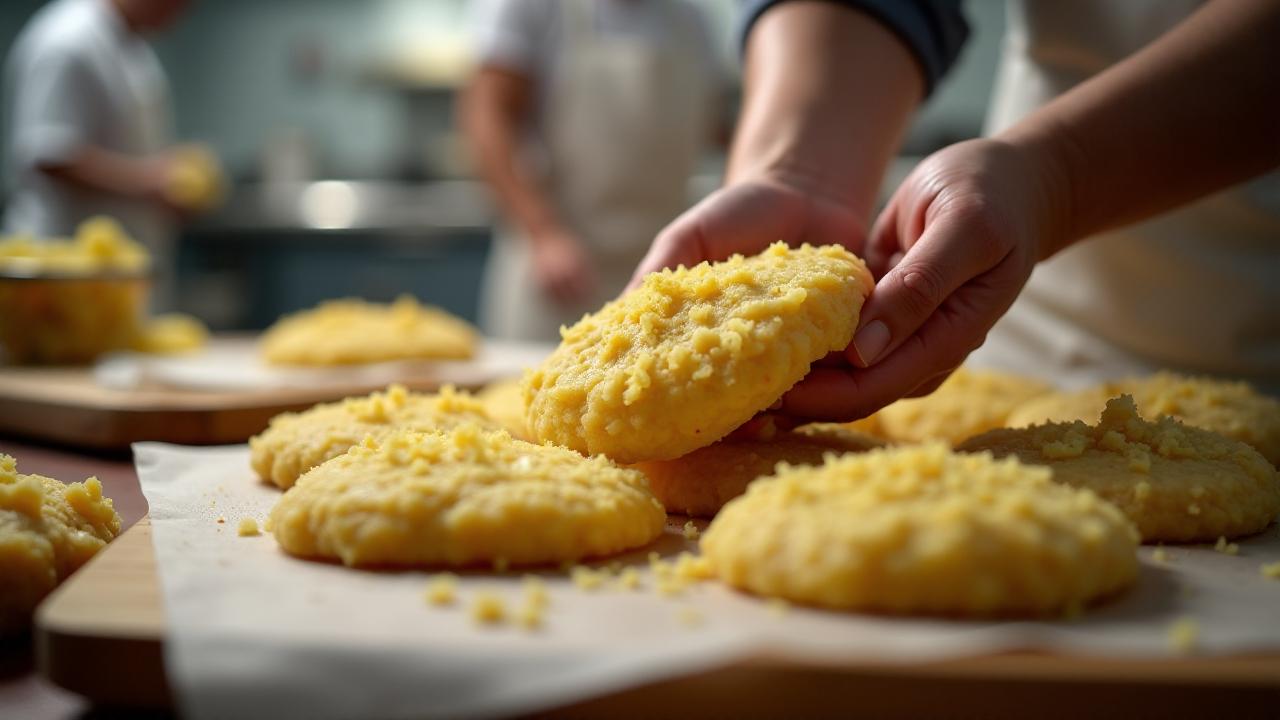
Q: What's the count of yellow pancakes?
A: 11